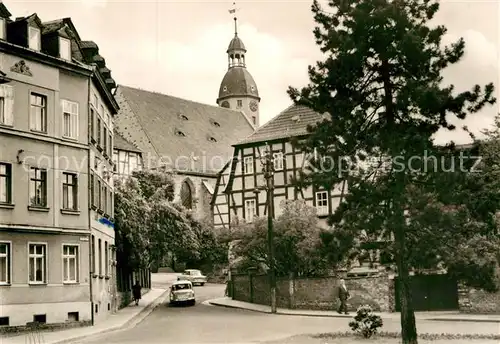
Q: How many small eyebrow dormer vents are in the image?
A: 4